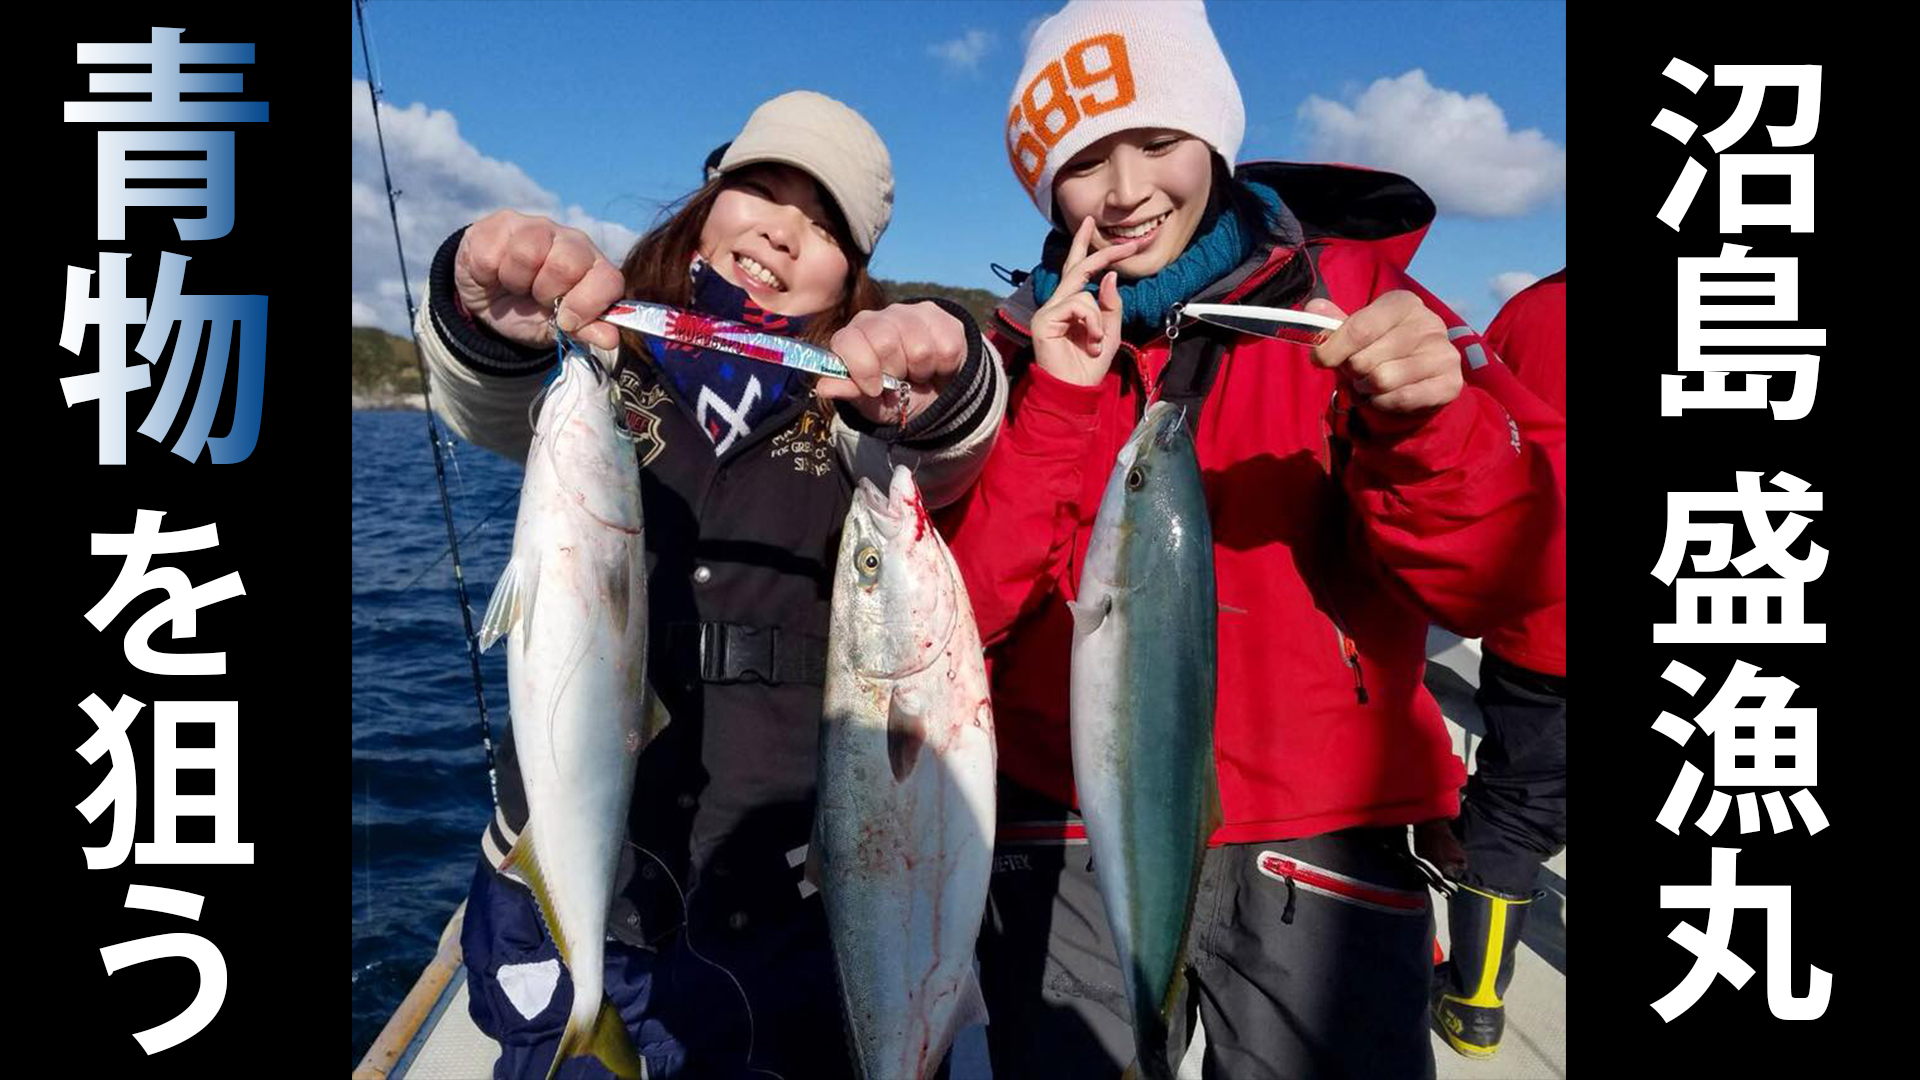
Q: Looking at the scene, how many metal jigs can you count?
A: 2